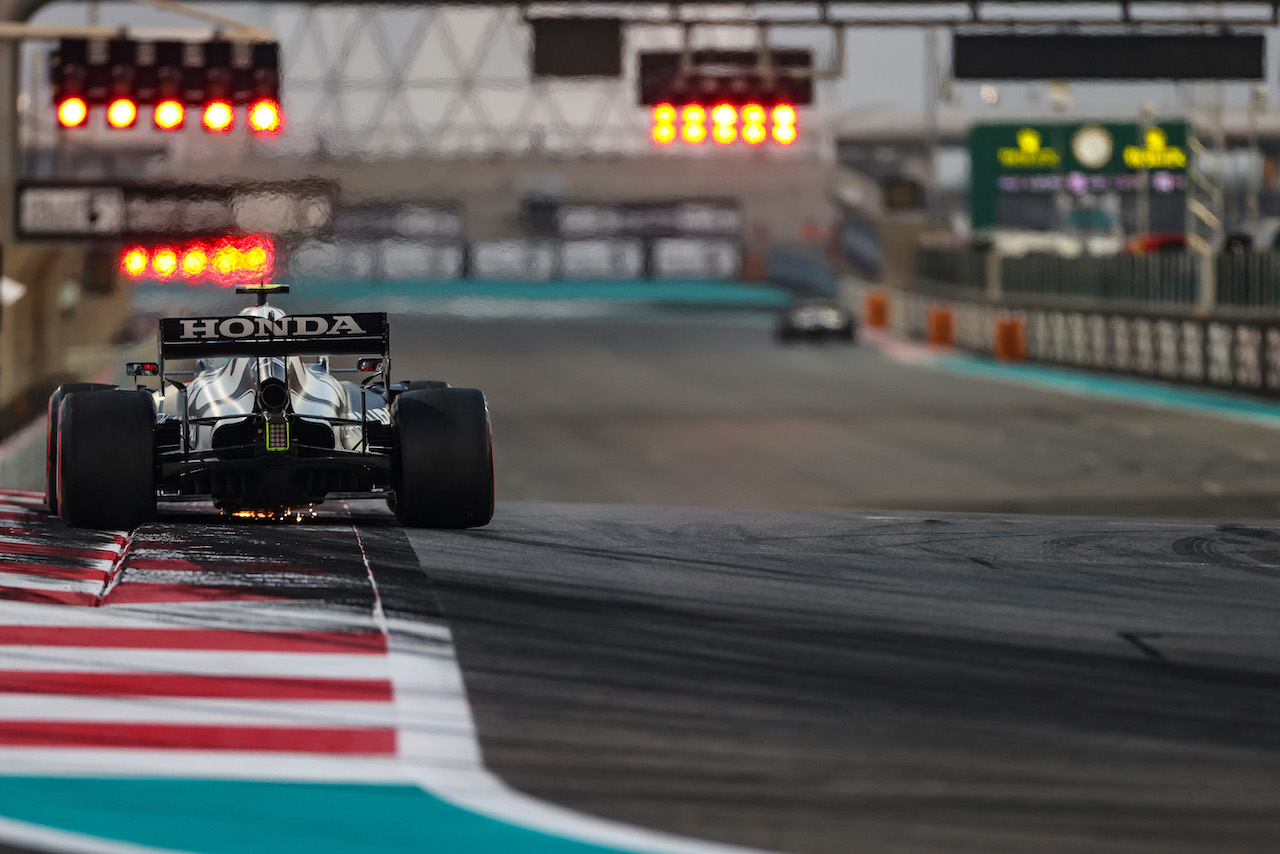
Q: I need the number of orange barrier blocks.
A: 3